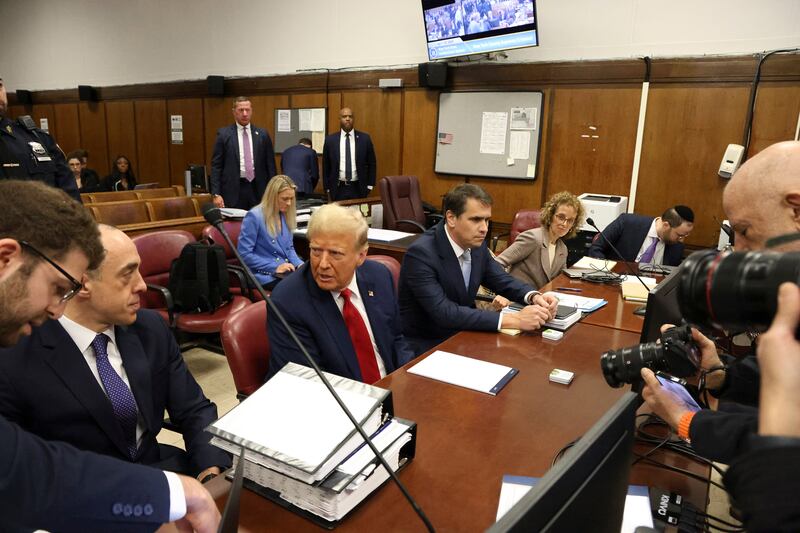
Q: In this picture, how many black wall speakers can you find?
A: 4